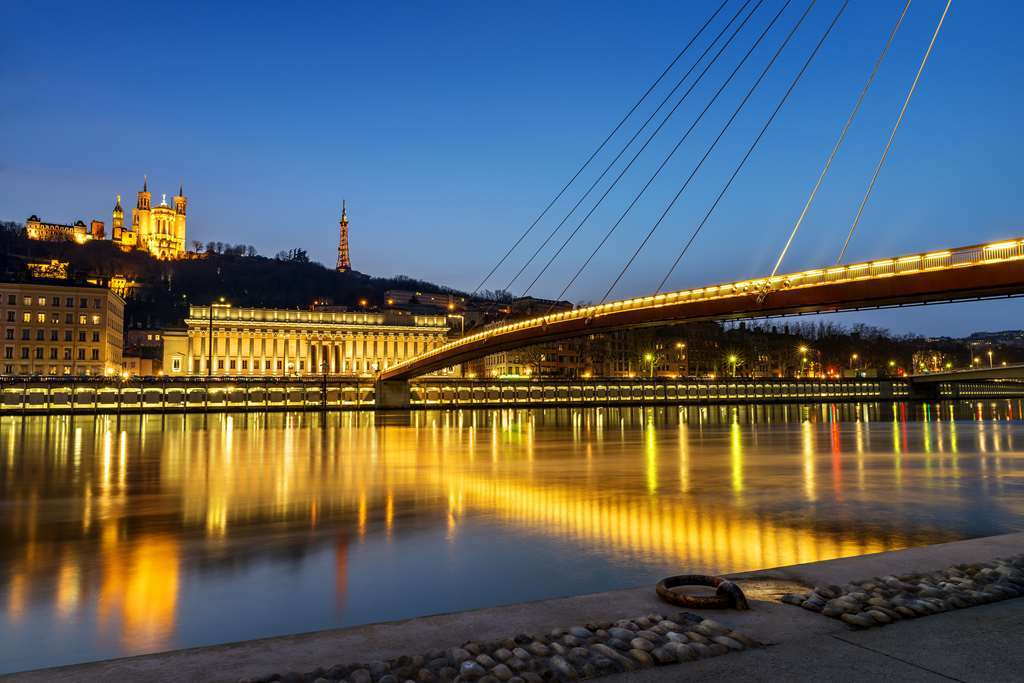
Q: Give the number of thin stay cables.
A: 8